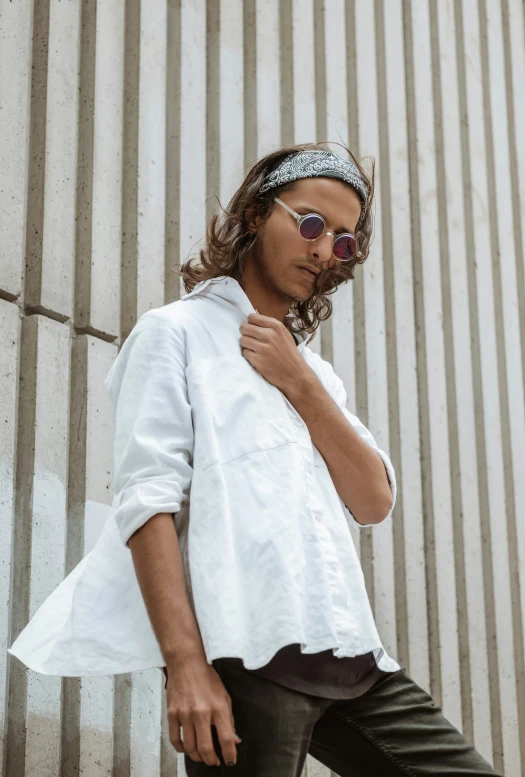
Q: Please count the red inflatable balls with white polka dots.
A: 0